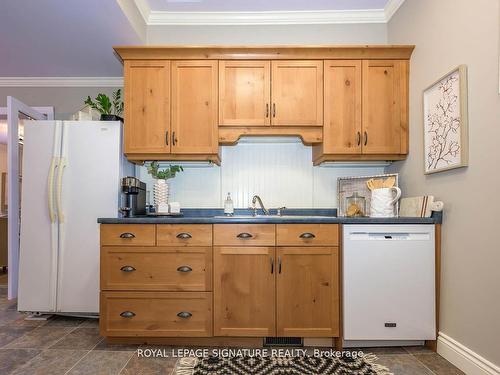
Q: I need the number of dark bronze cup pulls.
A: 8